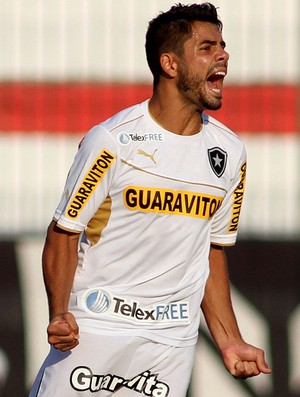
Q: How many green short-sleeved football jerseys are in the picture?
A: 0